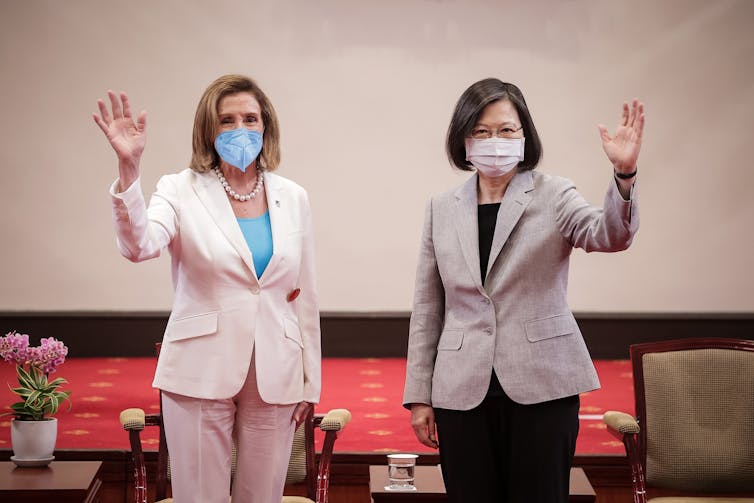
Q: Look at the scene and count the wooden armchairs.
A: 2